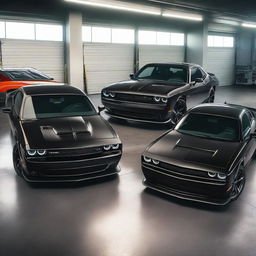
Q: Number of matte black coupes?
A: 3